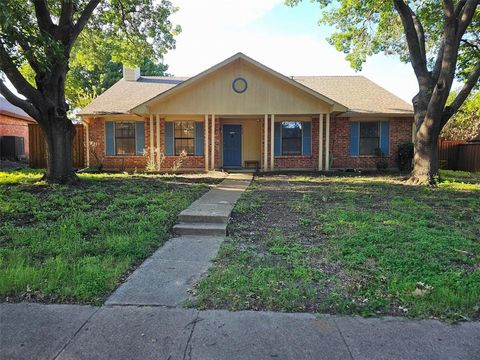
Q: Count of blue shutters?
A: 8